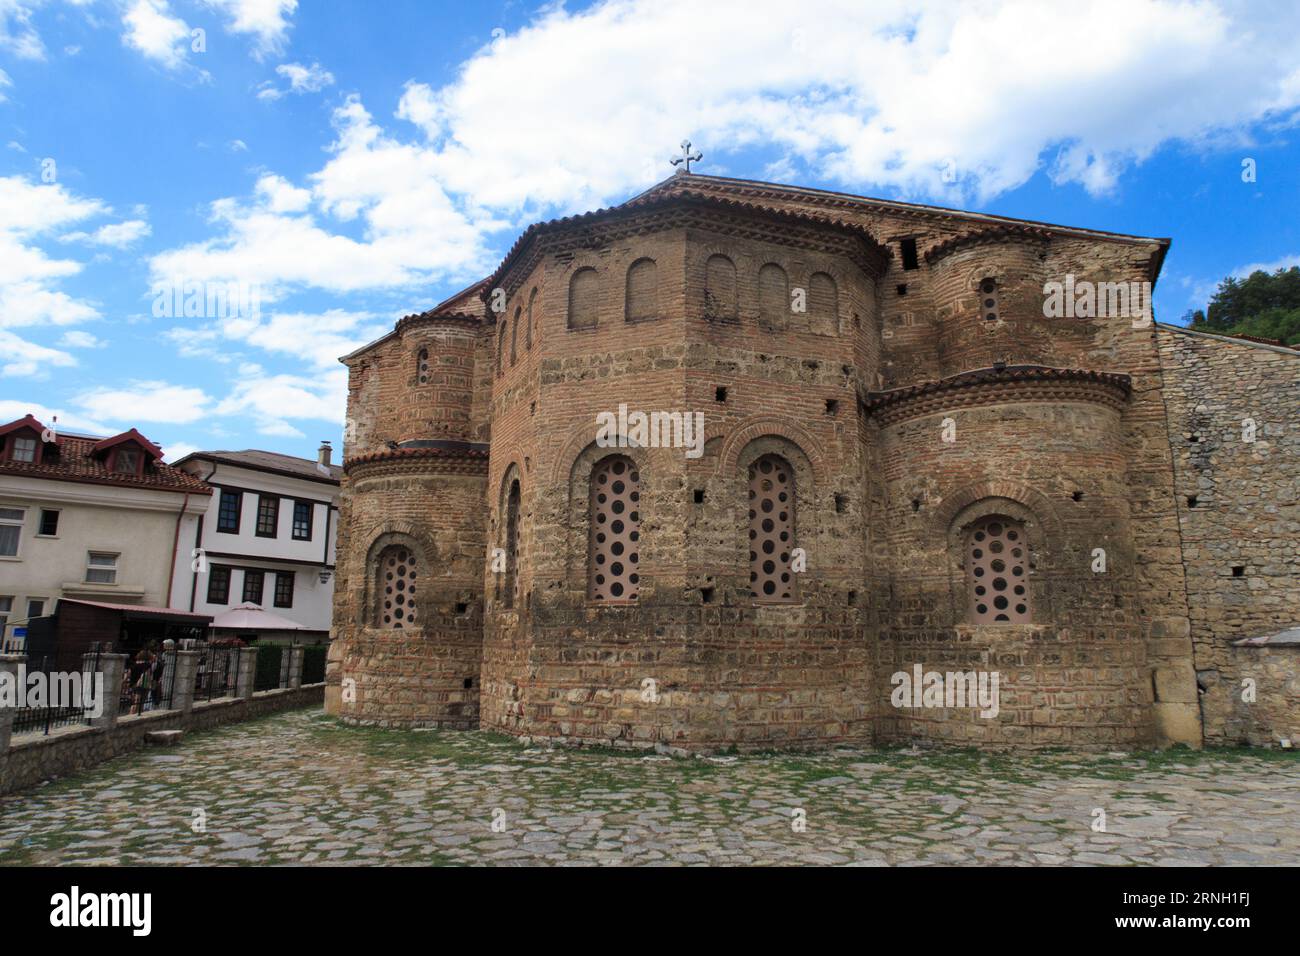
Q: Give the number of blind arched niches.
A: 8